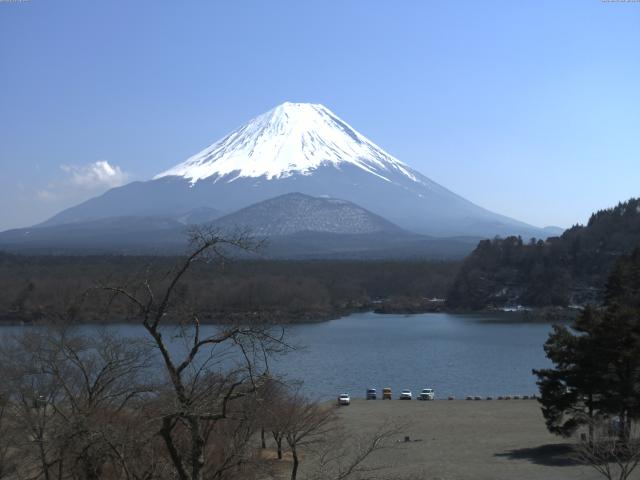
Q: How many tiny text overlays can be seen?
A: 2